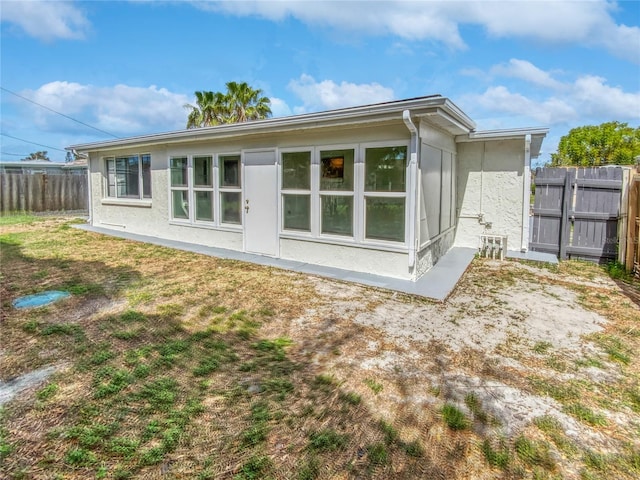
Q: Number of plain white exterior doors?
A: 1